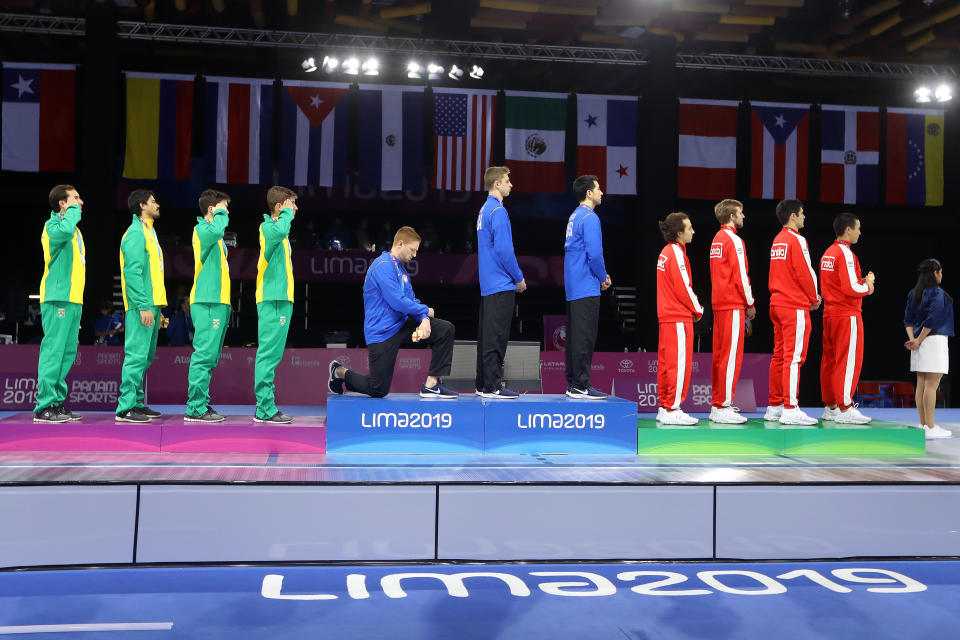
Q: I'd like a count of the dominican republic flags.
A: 1